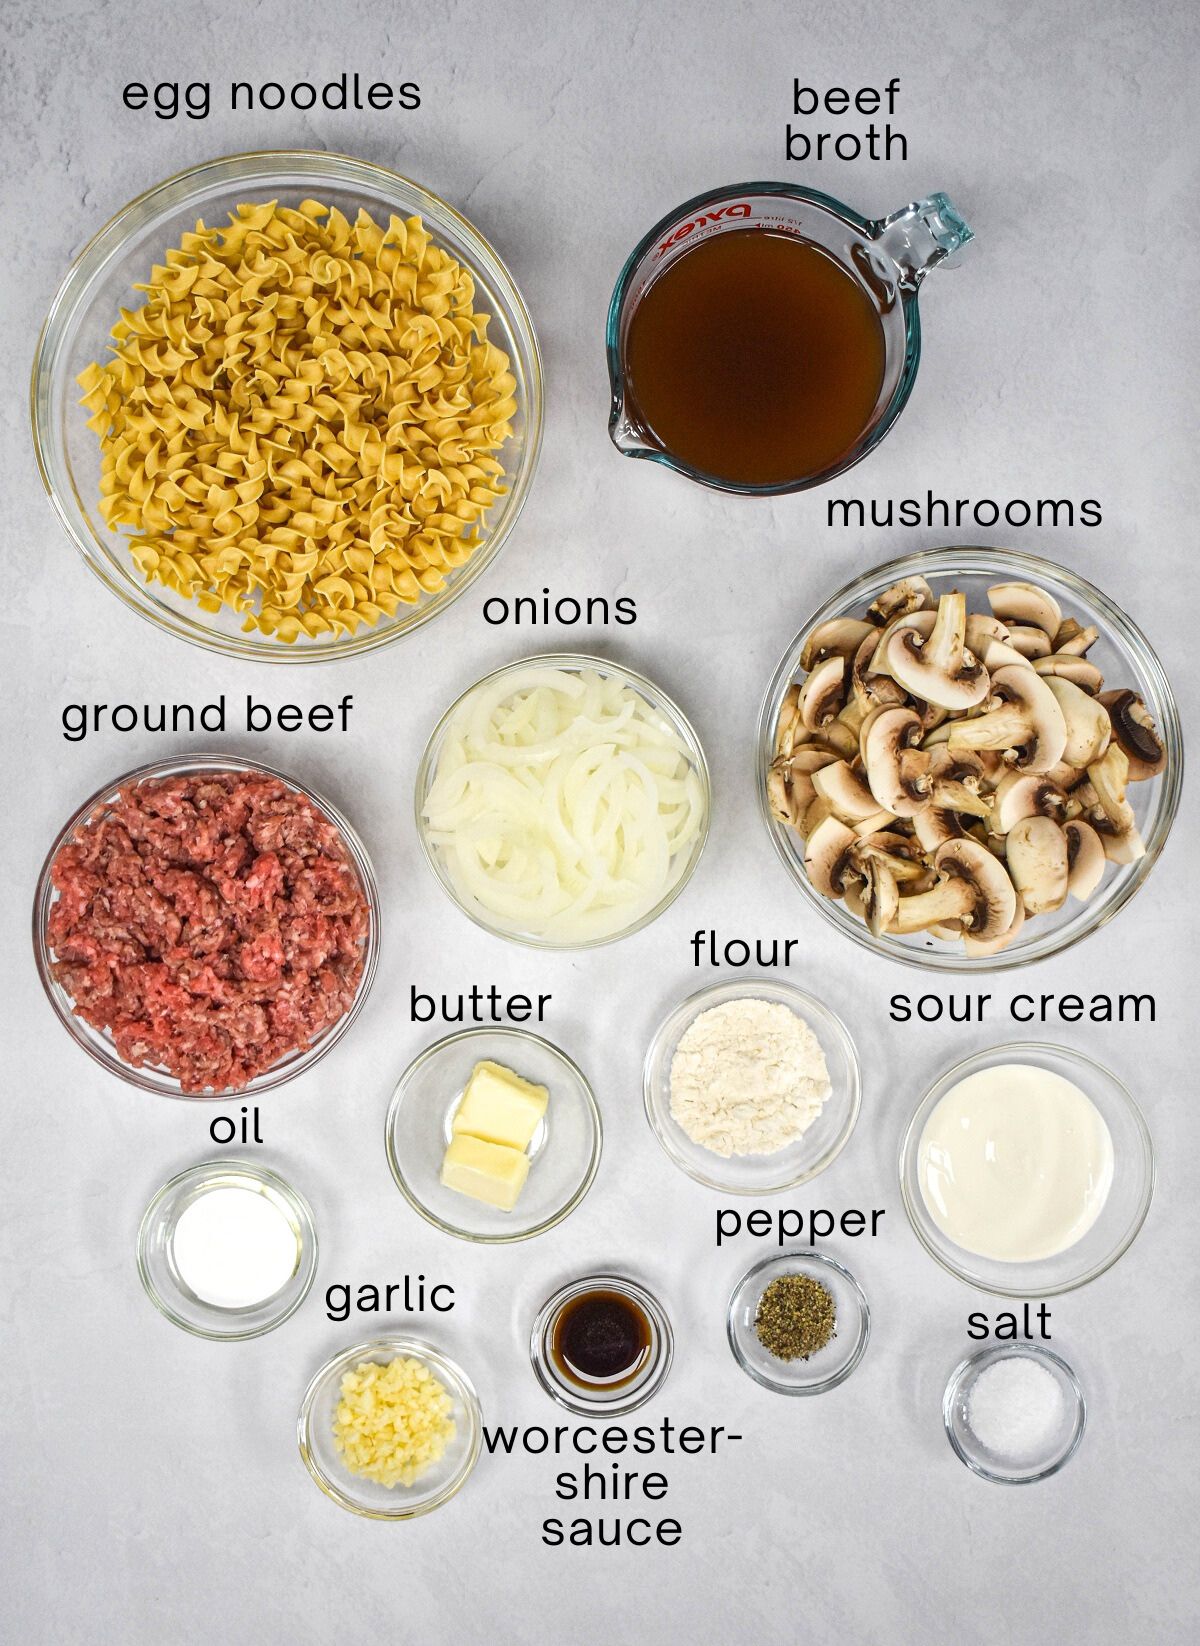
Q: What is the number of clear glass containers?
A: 13